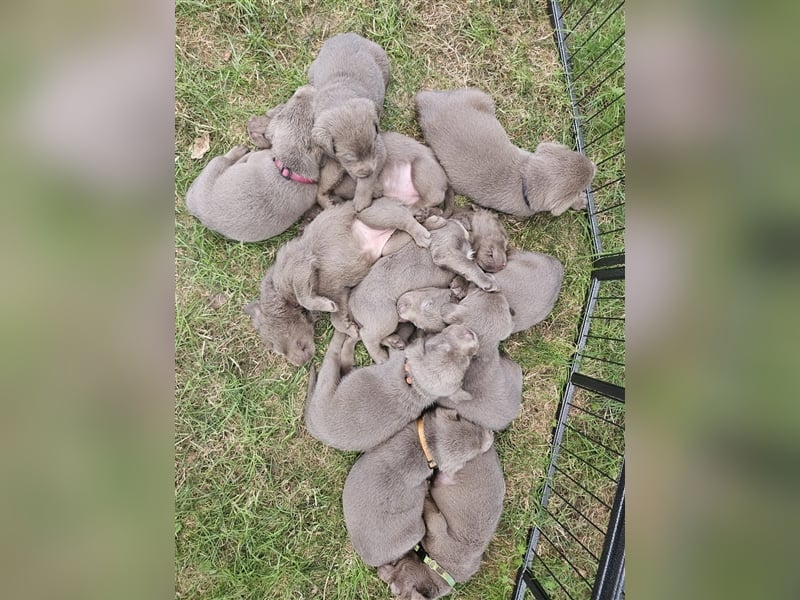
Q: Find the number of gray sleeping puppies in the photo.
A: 11